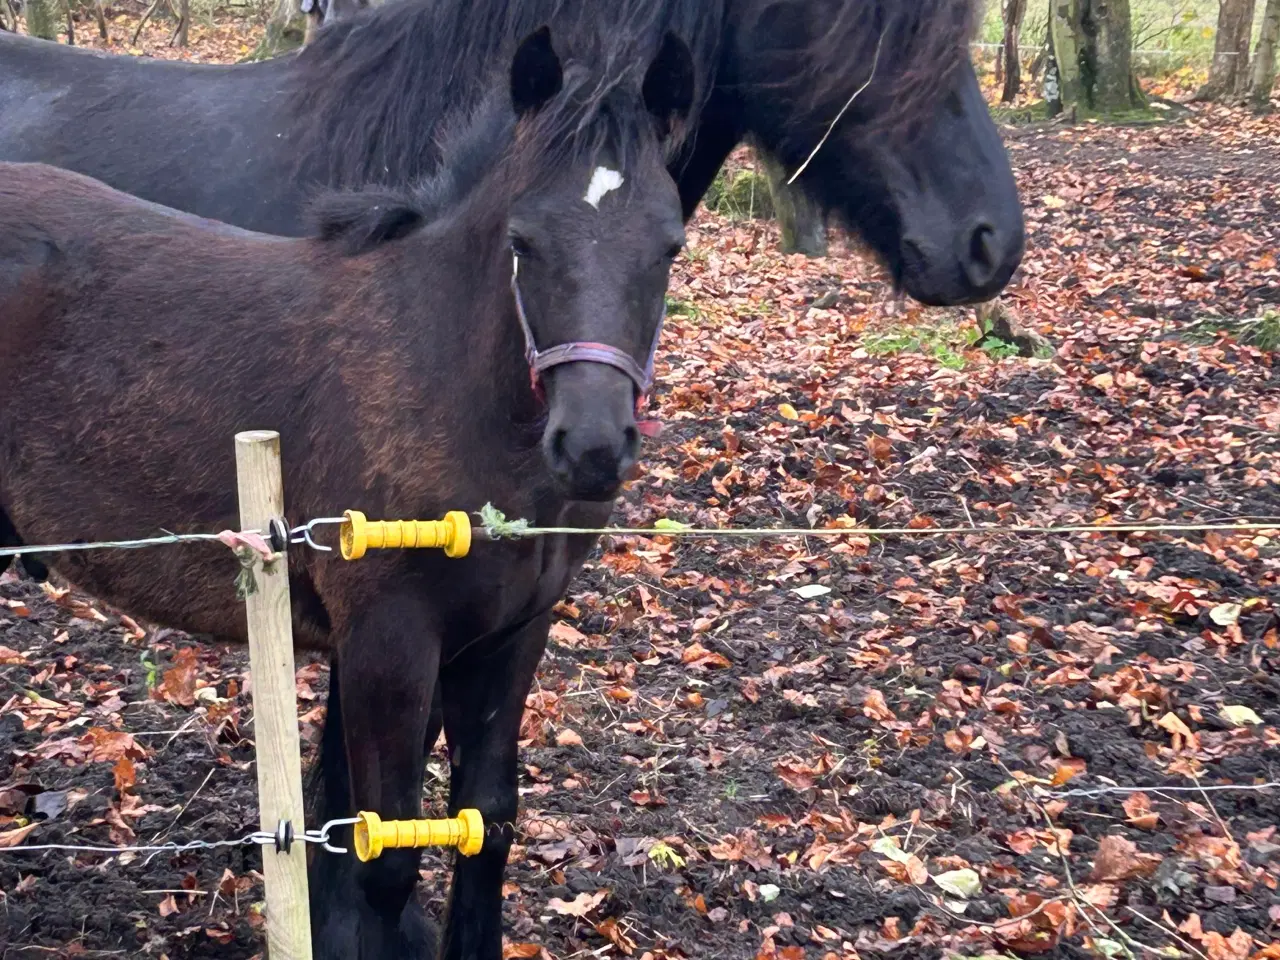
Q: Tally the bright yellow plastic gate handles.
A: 2